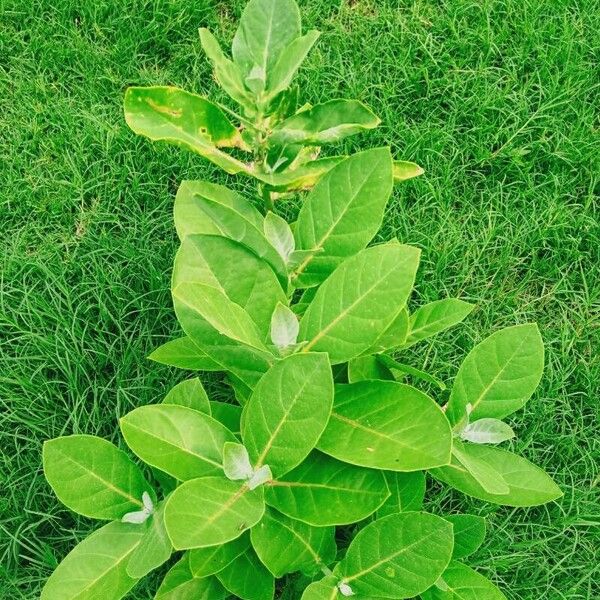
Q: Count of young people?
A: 0